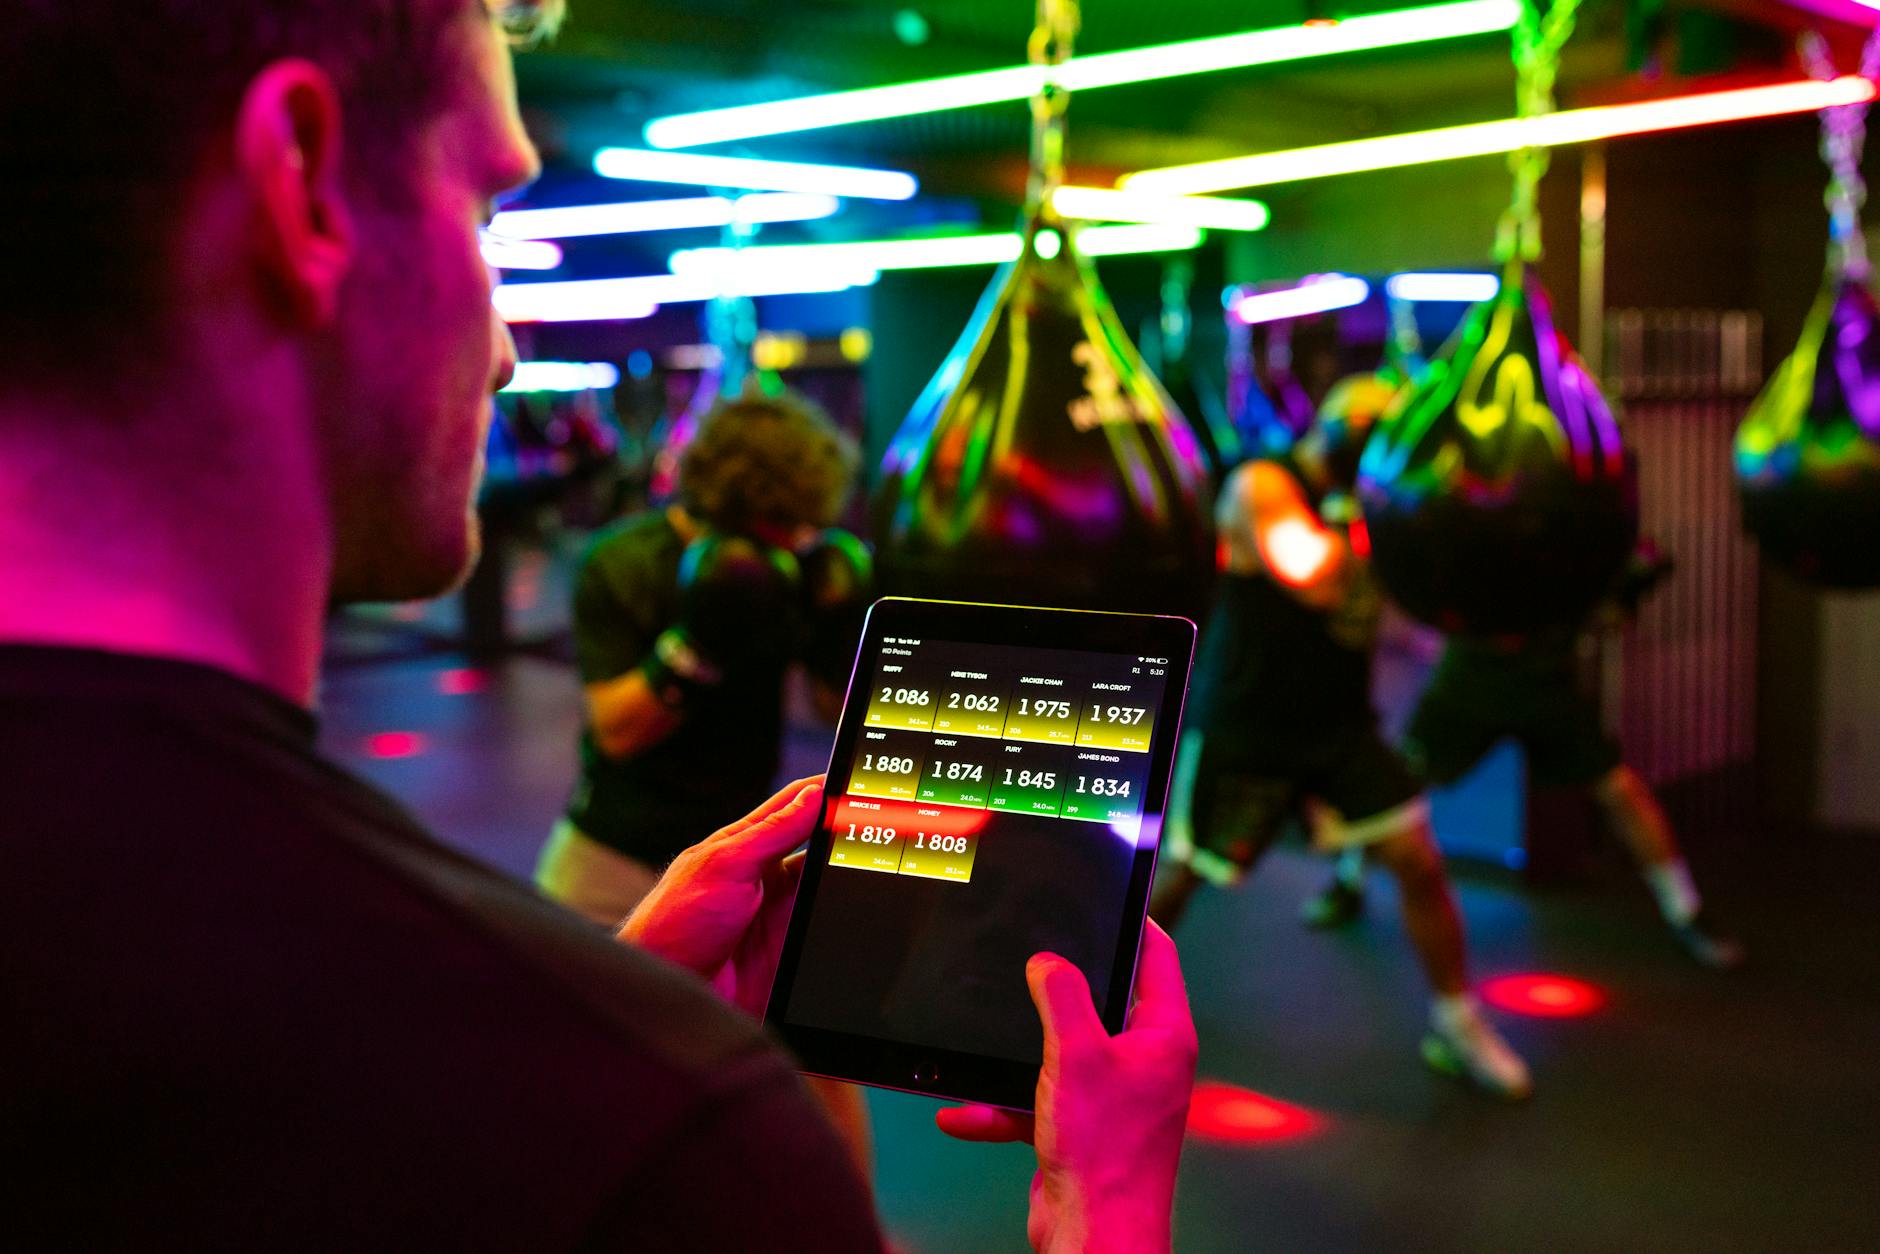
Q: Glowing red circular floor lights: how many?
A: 4